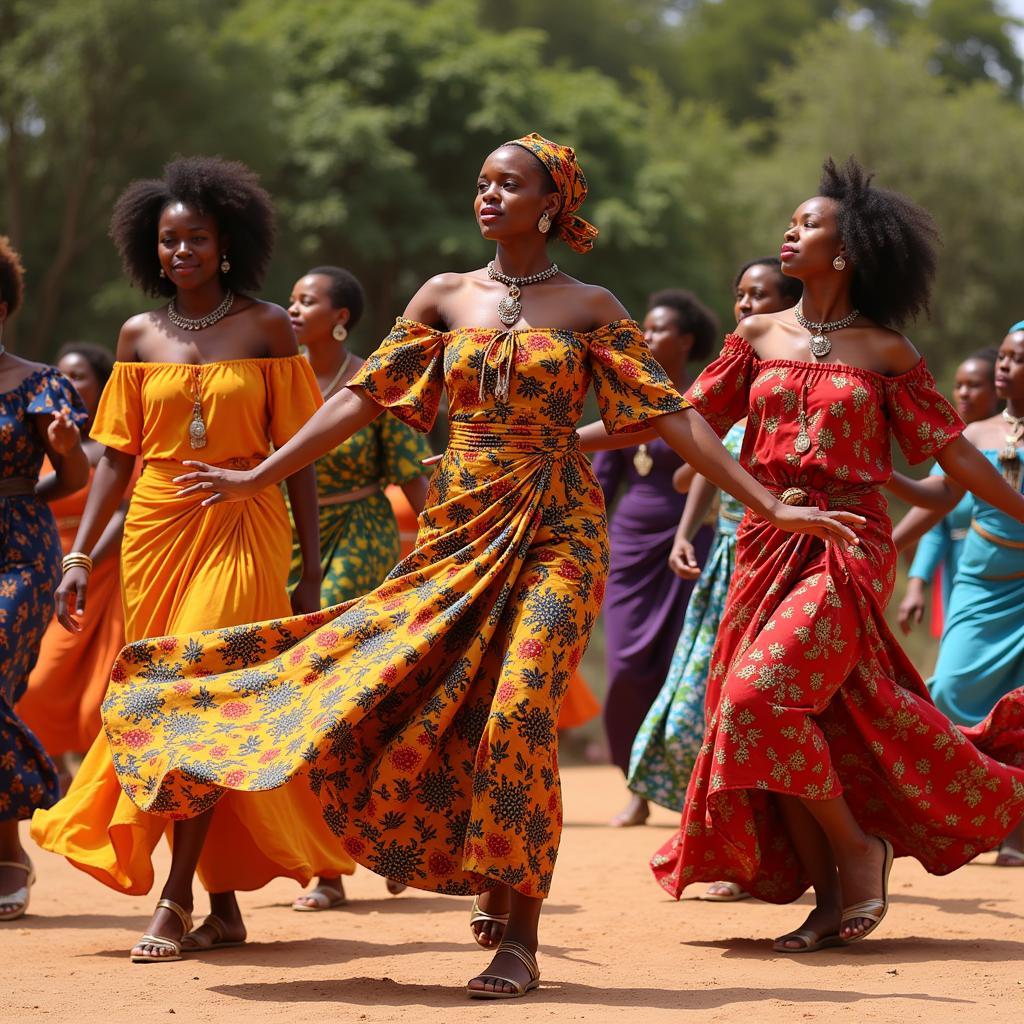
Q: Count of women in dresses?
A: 10